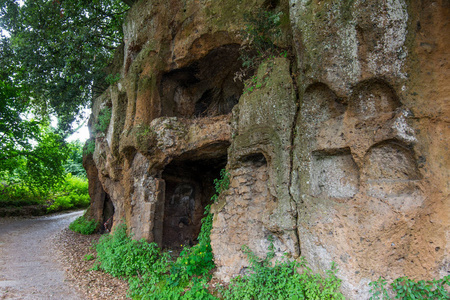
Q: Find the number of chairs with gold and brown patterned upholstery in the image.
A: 0